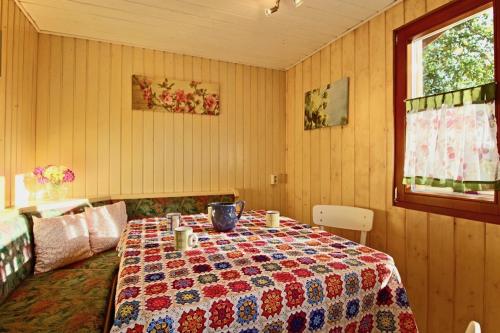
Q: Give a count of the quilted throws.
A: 1